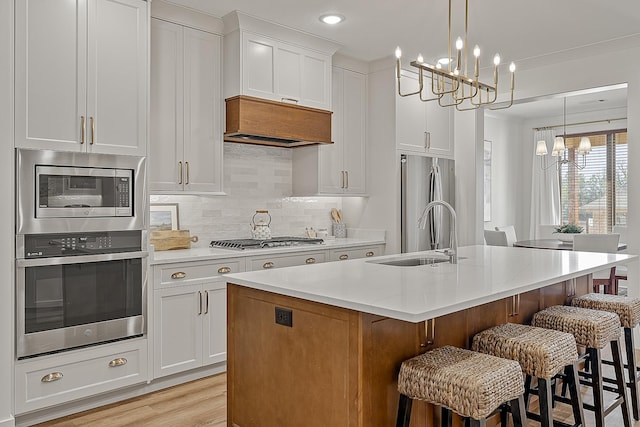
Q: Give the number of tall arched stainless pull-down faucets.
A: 1